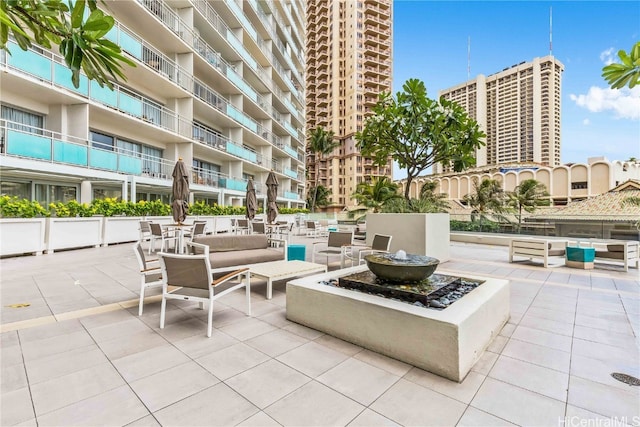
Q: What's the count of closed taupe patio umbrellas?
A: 3